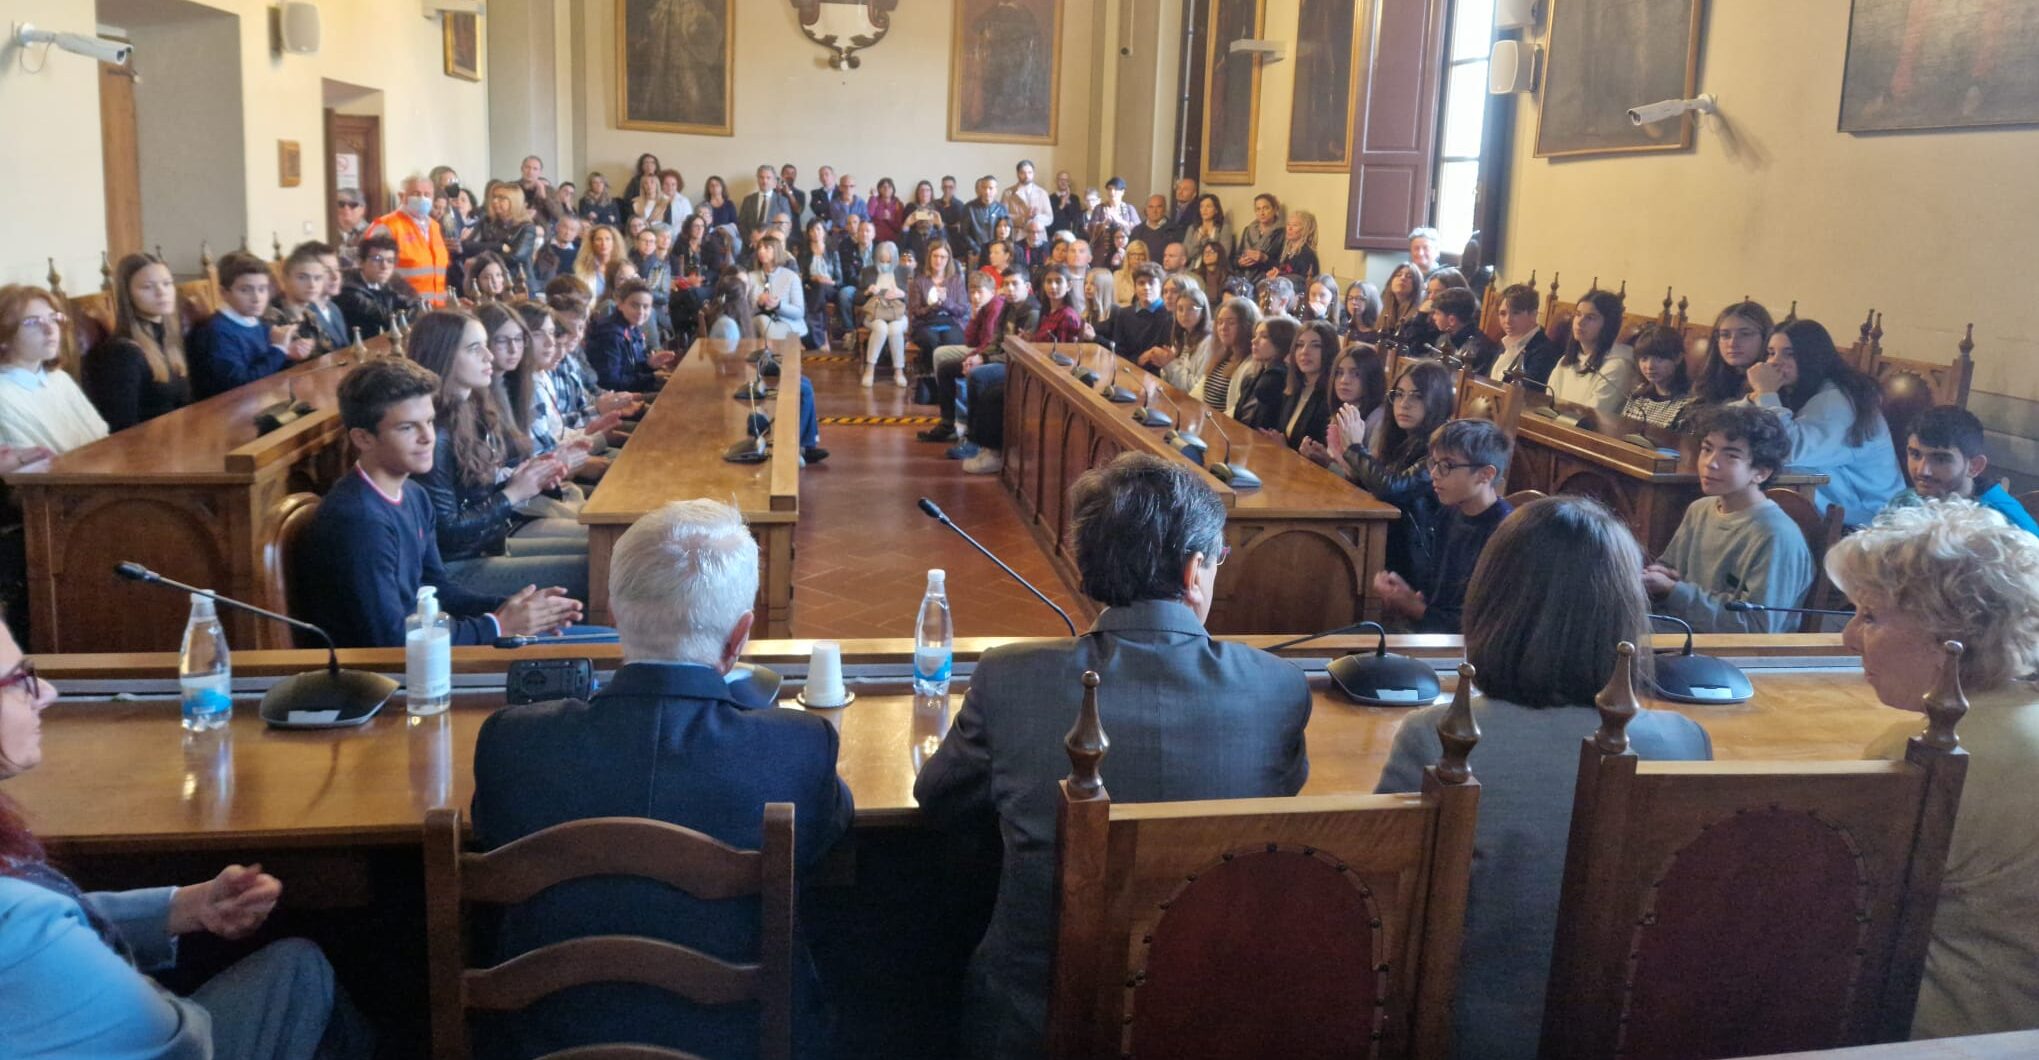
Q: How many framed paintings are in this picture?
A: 7